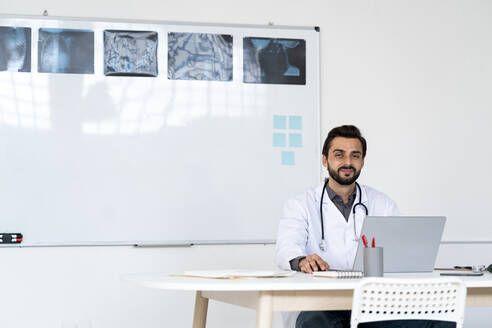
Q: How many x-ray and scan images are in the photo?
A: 5